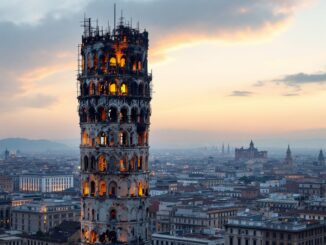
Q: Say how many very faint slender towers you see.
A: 2